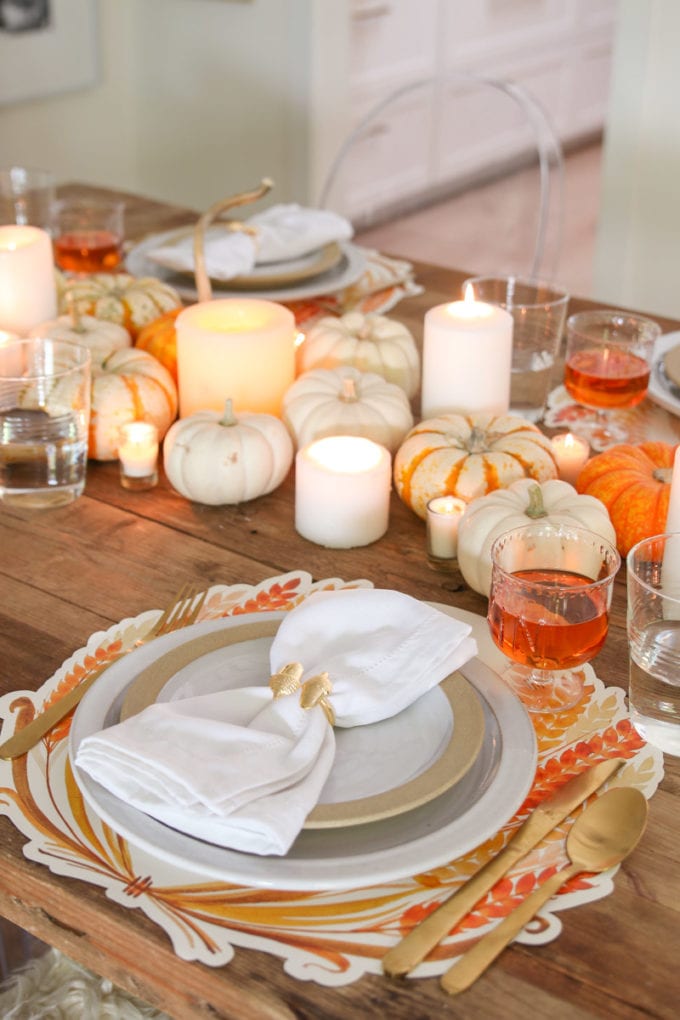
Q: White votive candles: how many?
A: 3